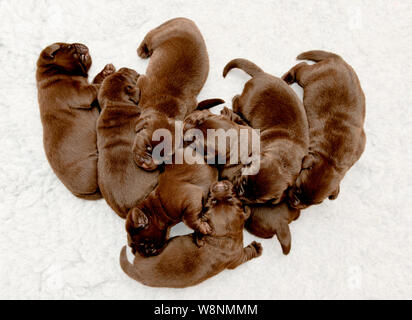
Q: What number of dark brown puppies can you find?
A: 8